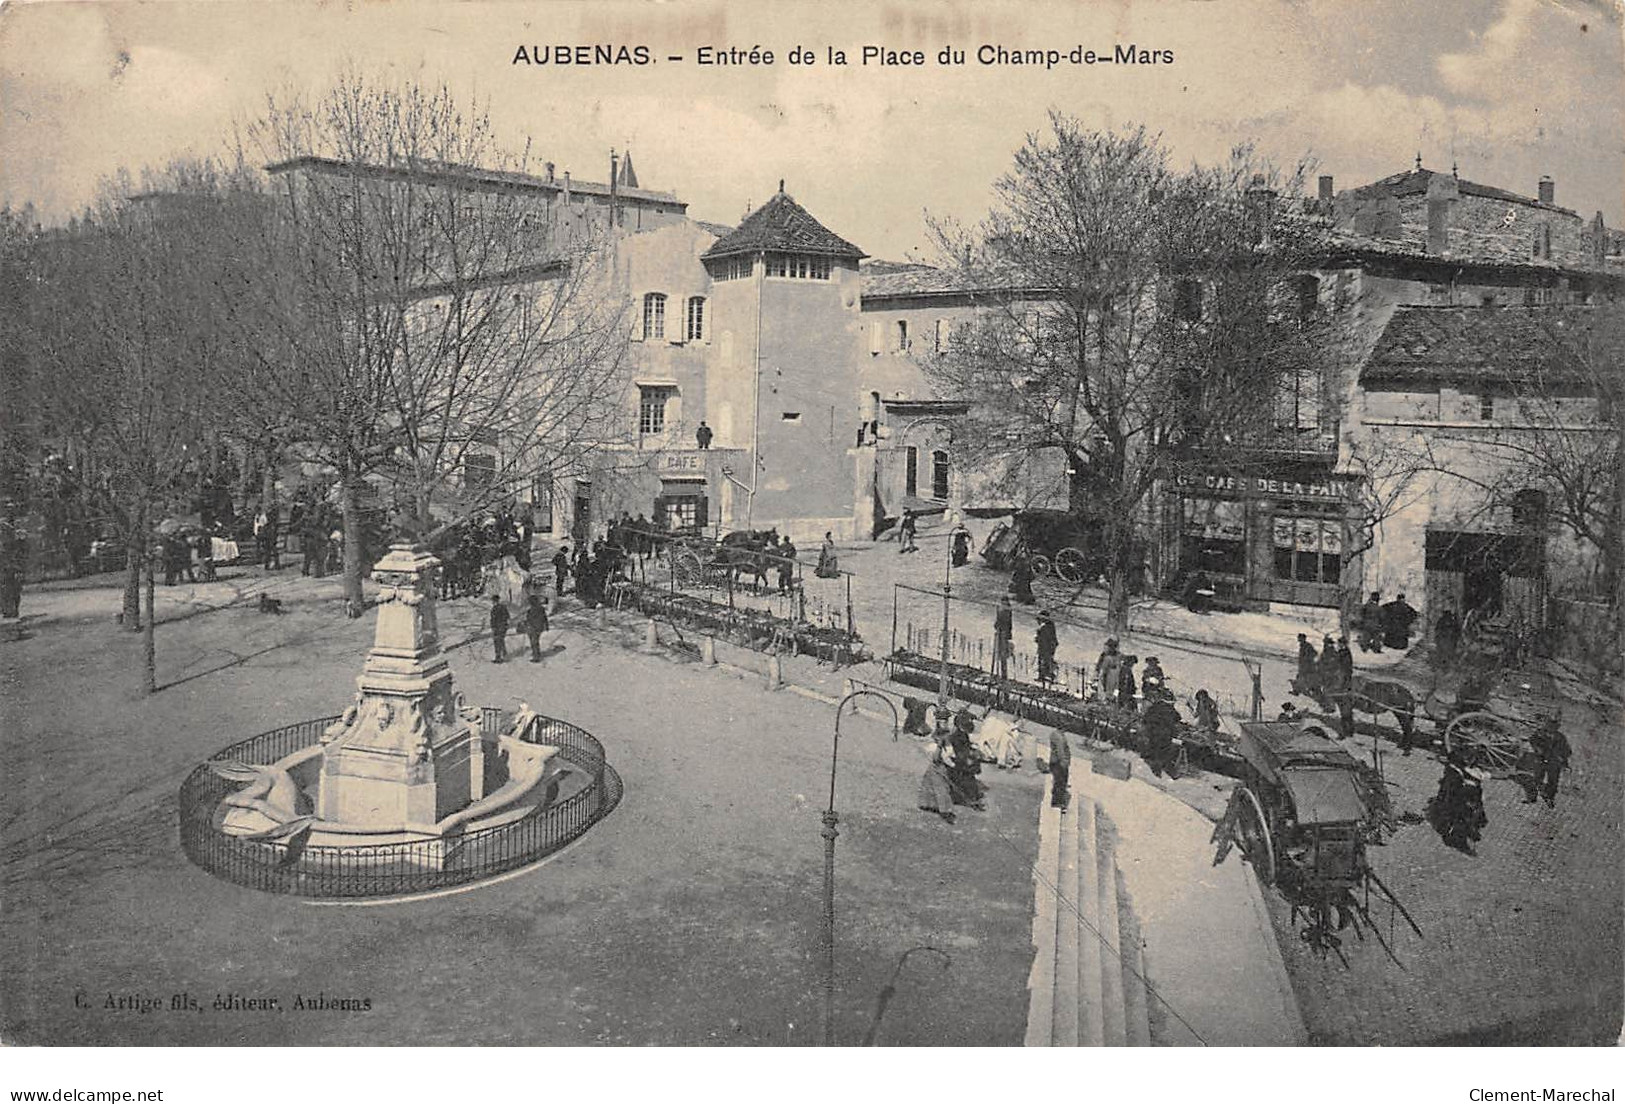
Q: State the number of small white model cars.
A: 0